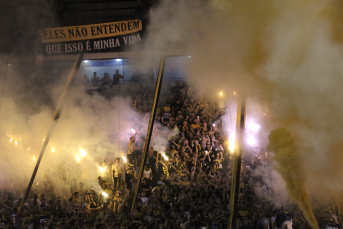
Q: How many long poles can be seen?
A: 3